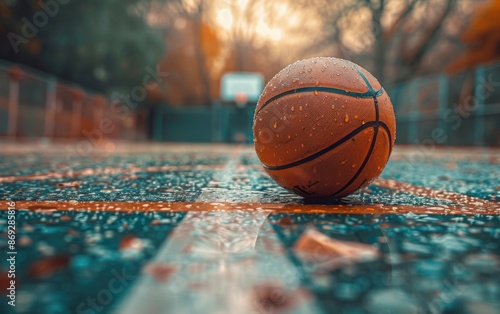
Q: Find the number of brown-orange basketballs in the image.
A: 1